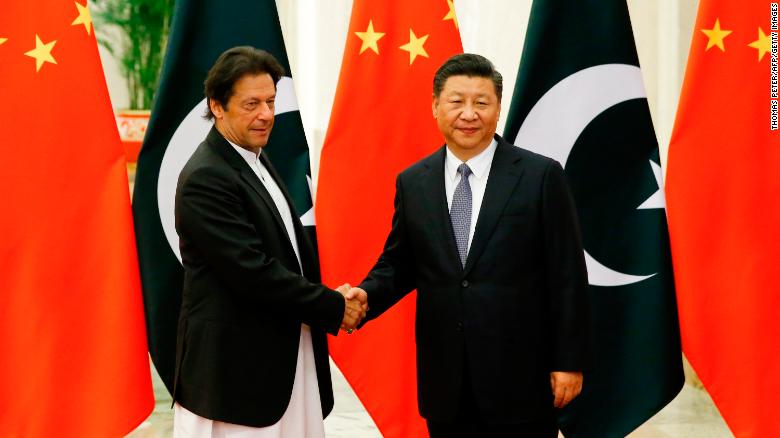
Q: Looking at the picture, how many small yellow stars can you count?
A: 8